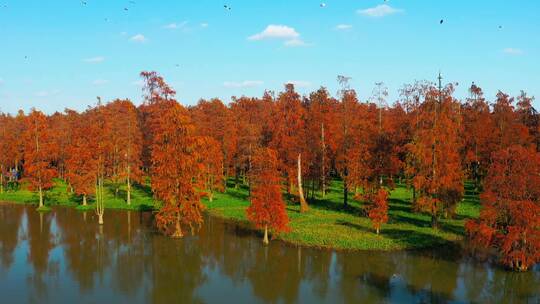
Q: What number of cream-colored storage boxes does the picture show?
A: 0